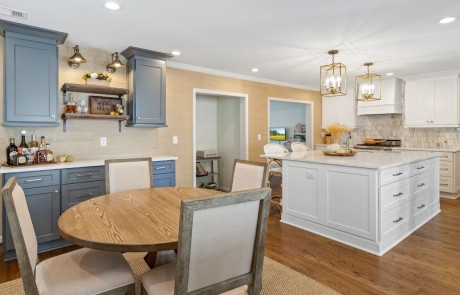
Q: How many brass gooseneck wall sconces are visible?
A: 2